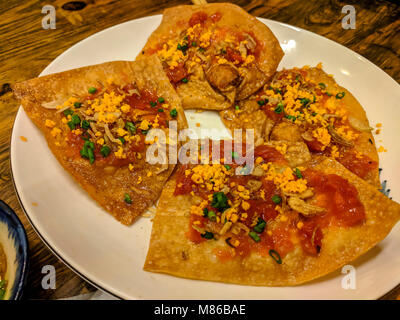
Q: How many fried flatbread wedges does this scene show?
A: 4